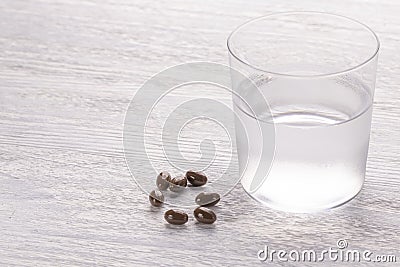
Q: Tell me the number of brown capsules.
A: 7